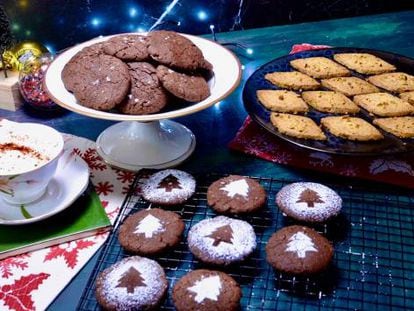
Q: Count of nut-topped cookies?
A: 12